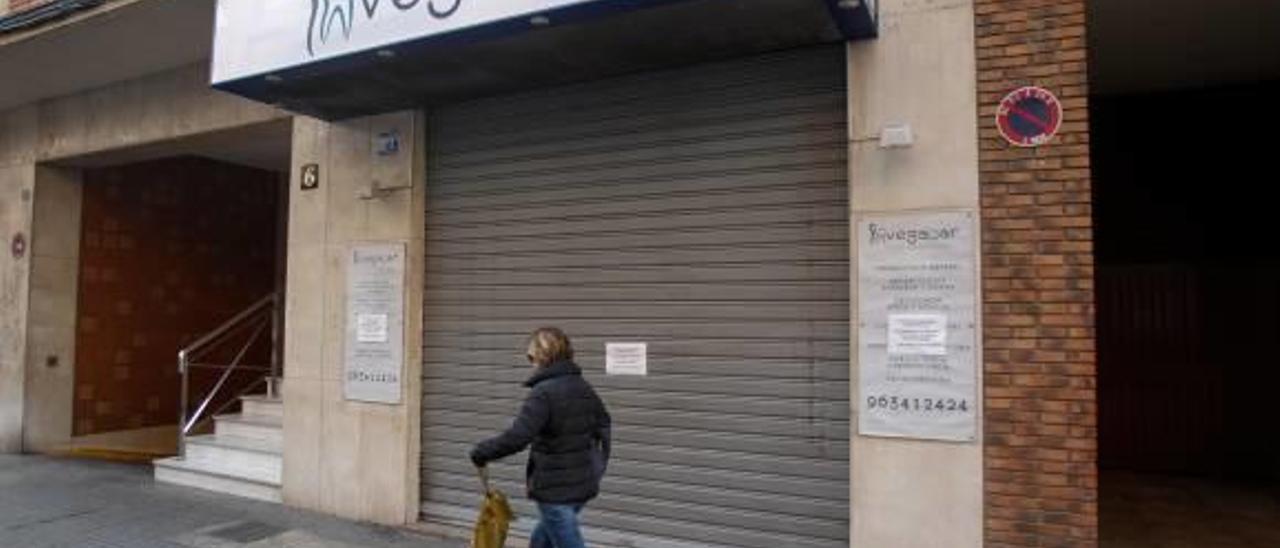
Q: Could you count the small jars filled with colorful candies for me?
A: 0